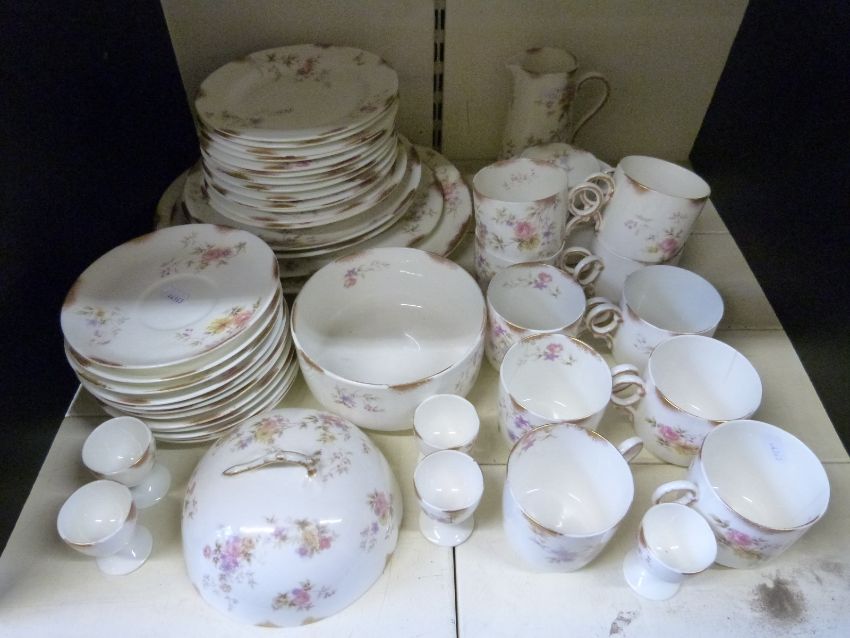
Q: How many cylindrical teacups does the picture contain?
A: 10